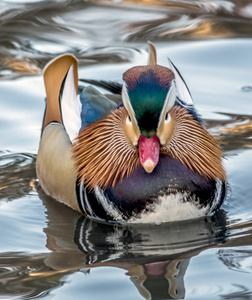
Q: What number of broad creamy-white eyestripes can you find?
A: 2